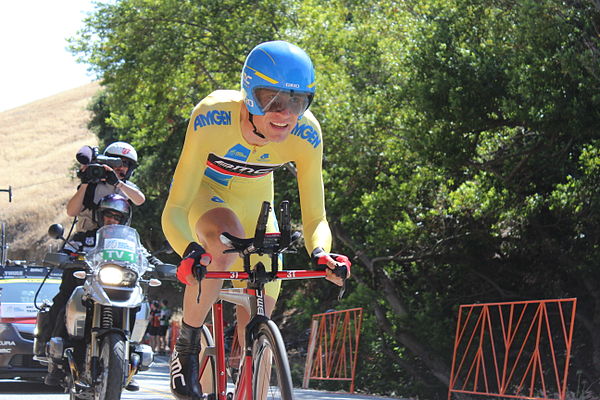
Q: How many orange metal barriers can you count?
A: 2